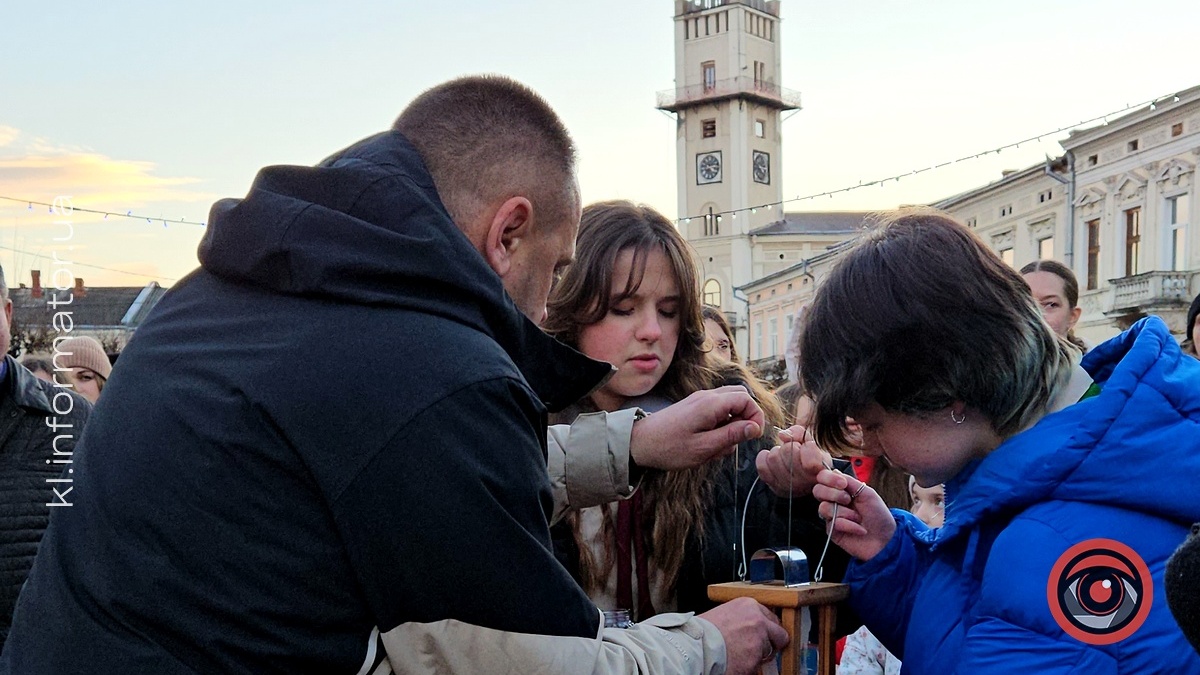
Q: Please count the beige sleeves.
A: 2